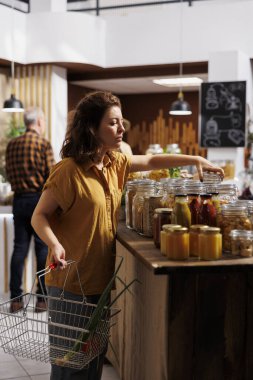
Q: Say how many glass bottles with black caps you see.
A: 4